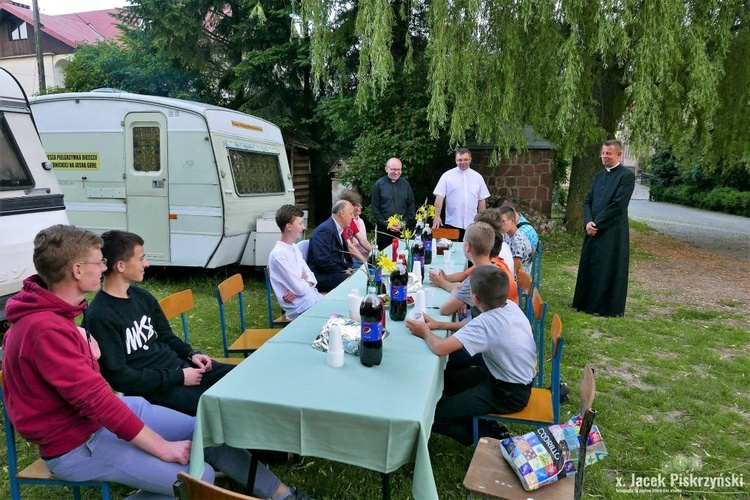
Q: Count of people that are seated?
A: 12